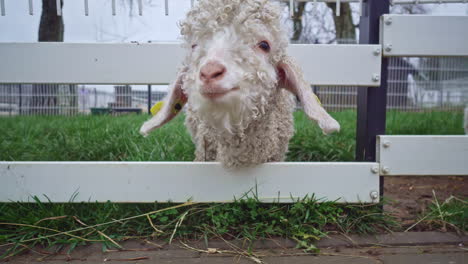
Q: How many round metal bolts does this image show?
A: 8